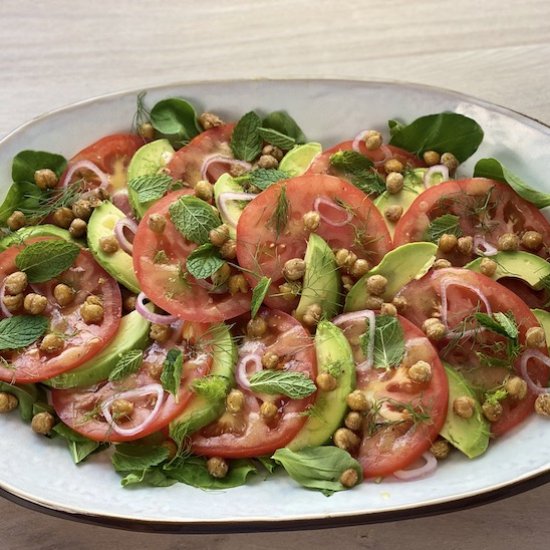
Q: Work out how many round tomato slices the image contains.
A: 11